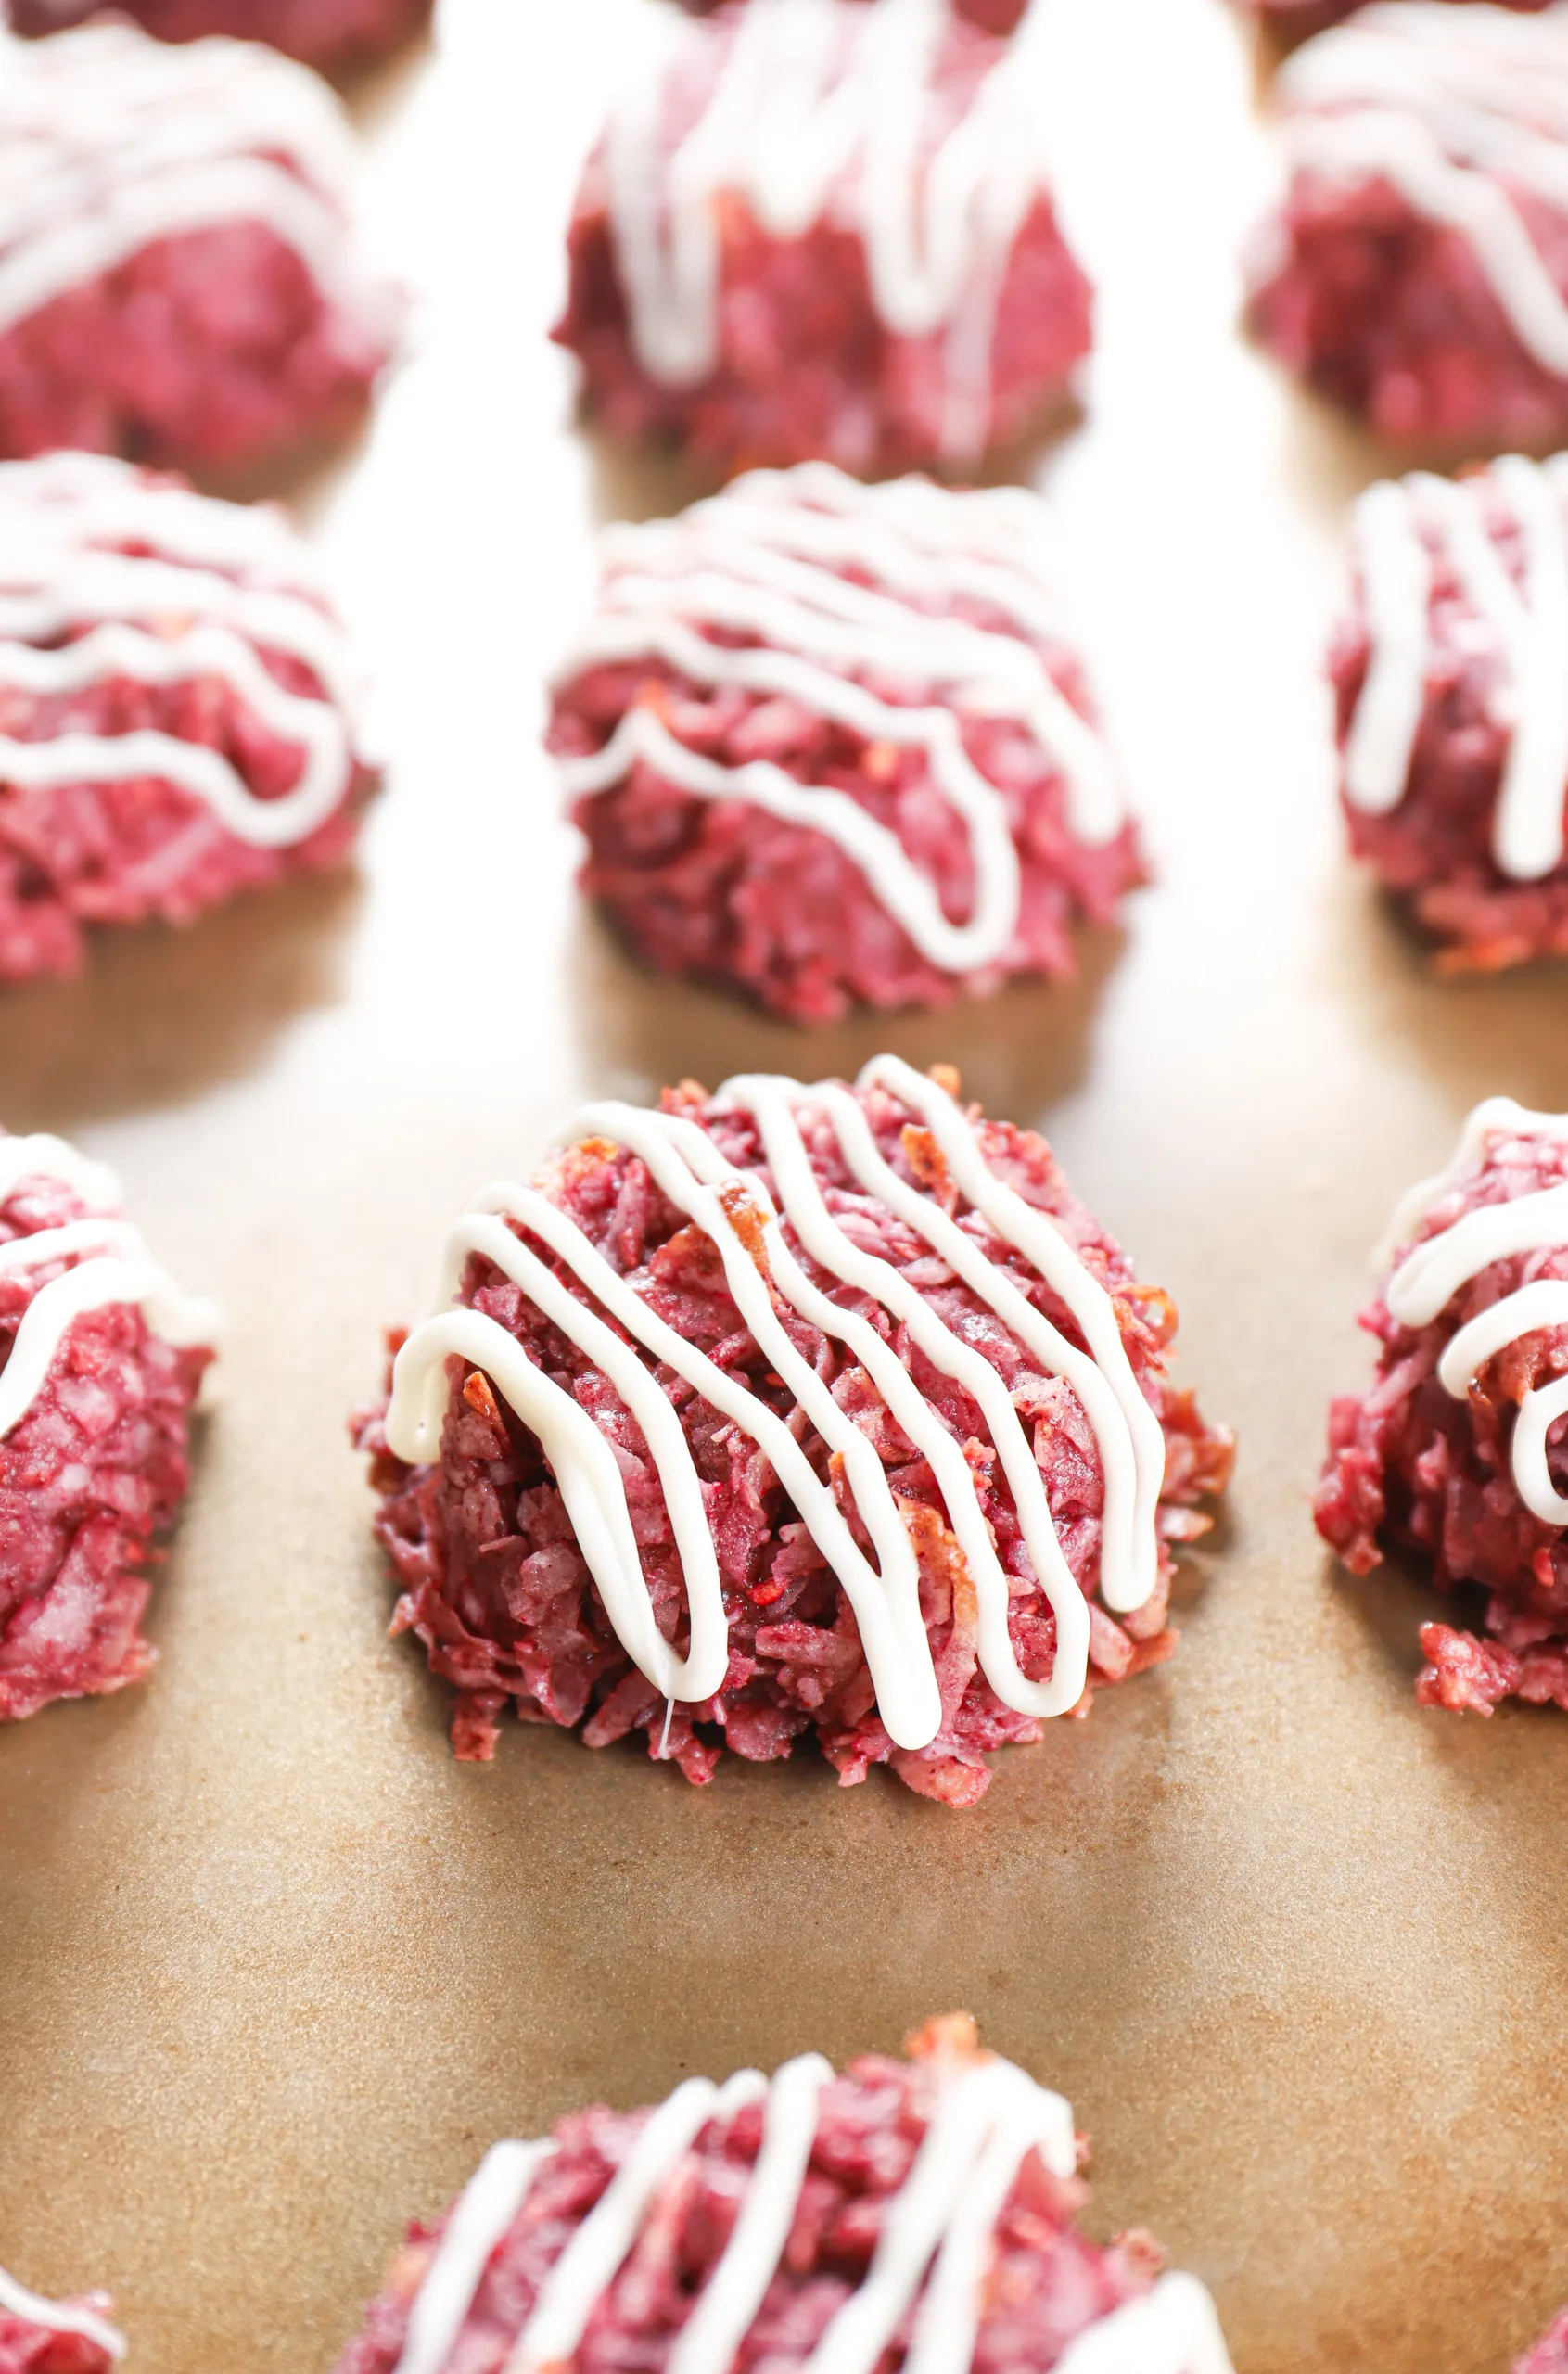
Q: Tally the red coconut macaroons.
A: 15